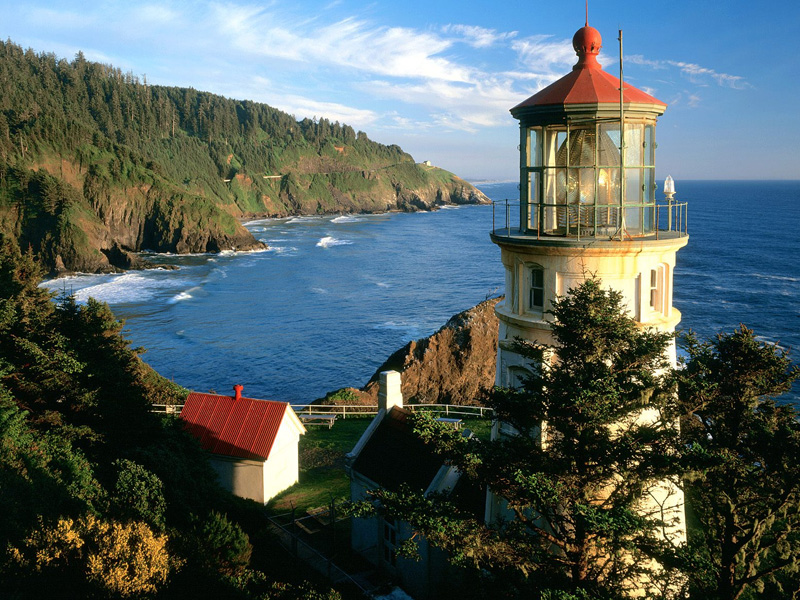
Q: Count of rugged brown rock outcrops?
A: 1